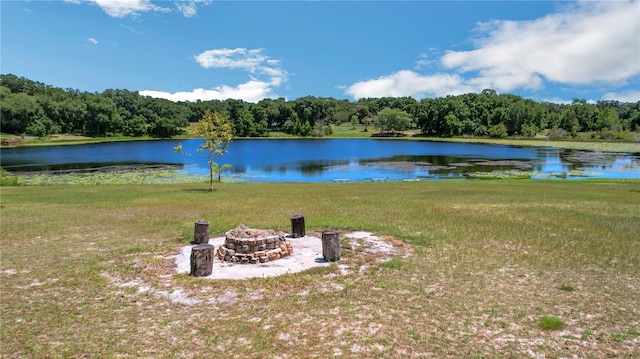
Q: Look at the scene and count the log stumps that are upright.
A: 4